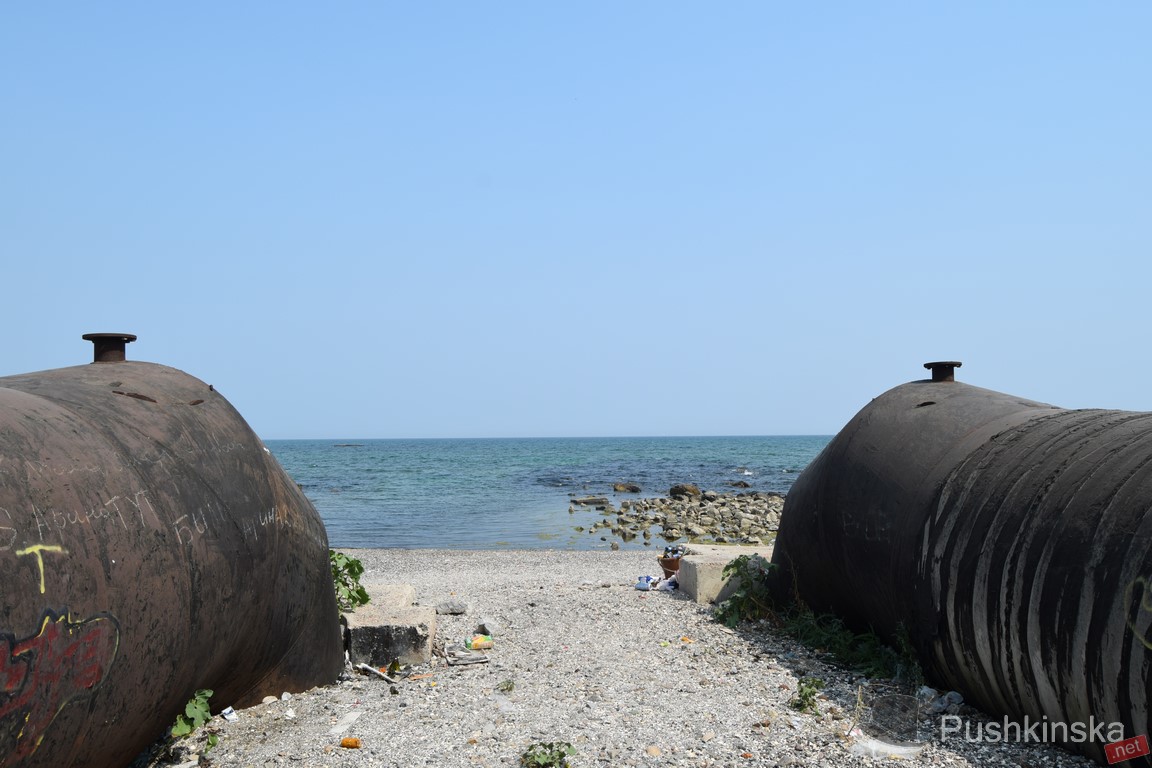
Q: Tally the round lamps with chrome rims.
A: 0